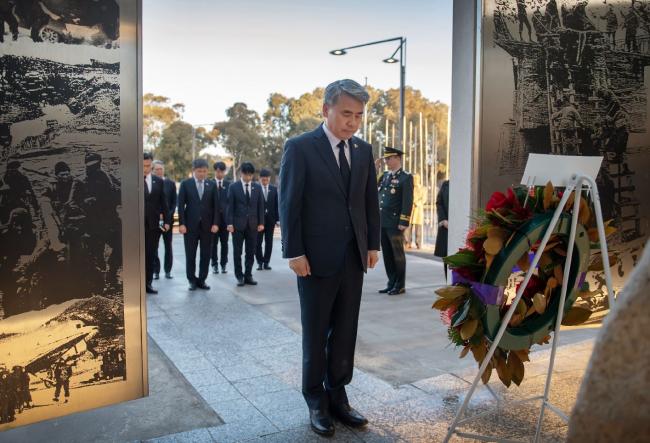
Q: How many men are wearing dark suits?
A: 7